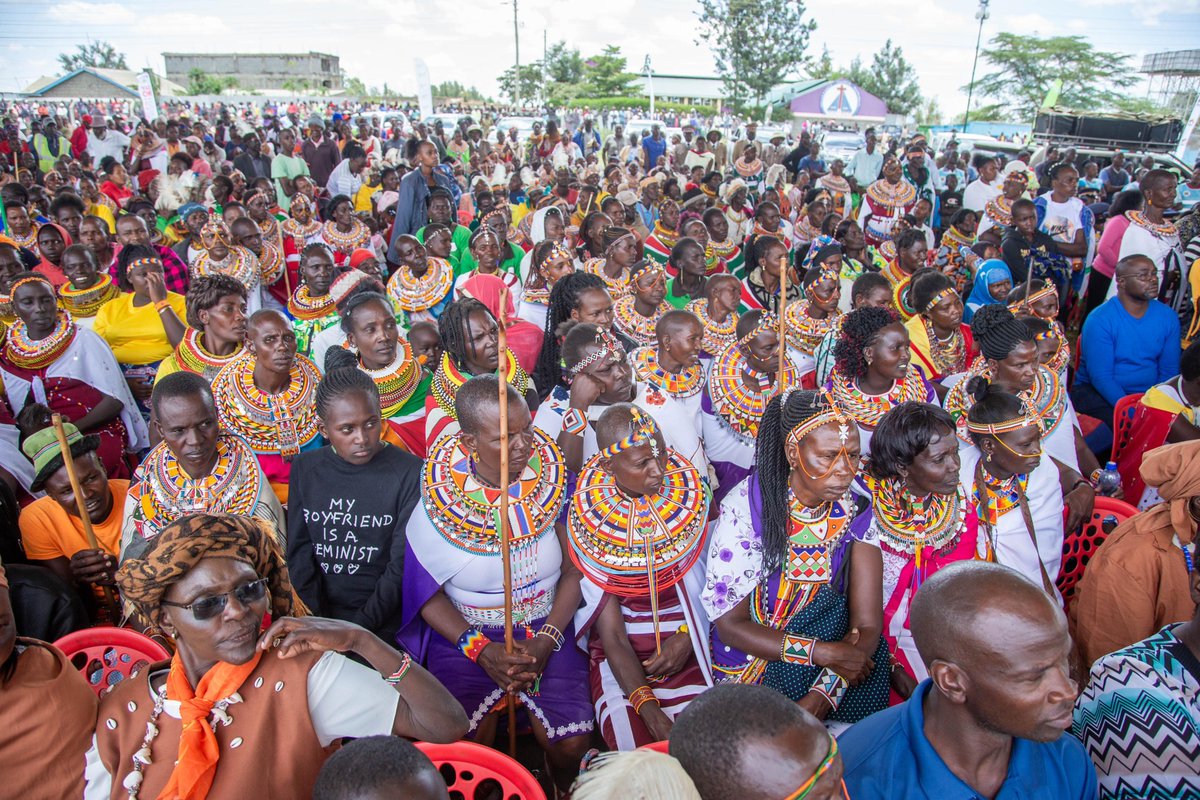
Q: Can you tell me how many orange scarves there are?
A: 1